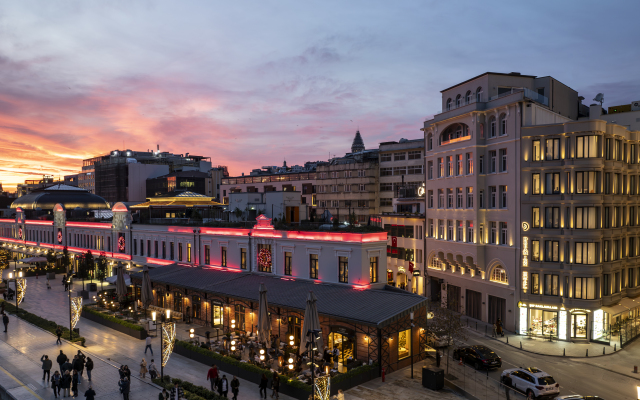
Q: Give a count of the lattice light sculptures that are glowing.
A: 4